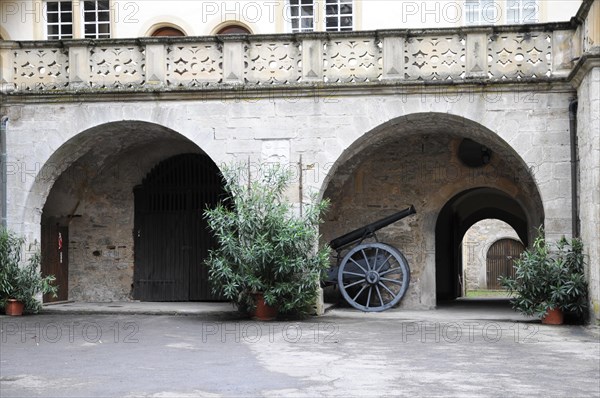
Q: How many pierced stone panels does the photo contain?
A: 7